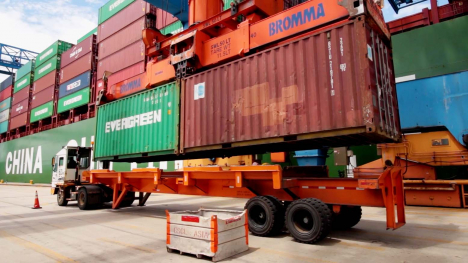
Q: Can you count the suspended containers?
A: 2